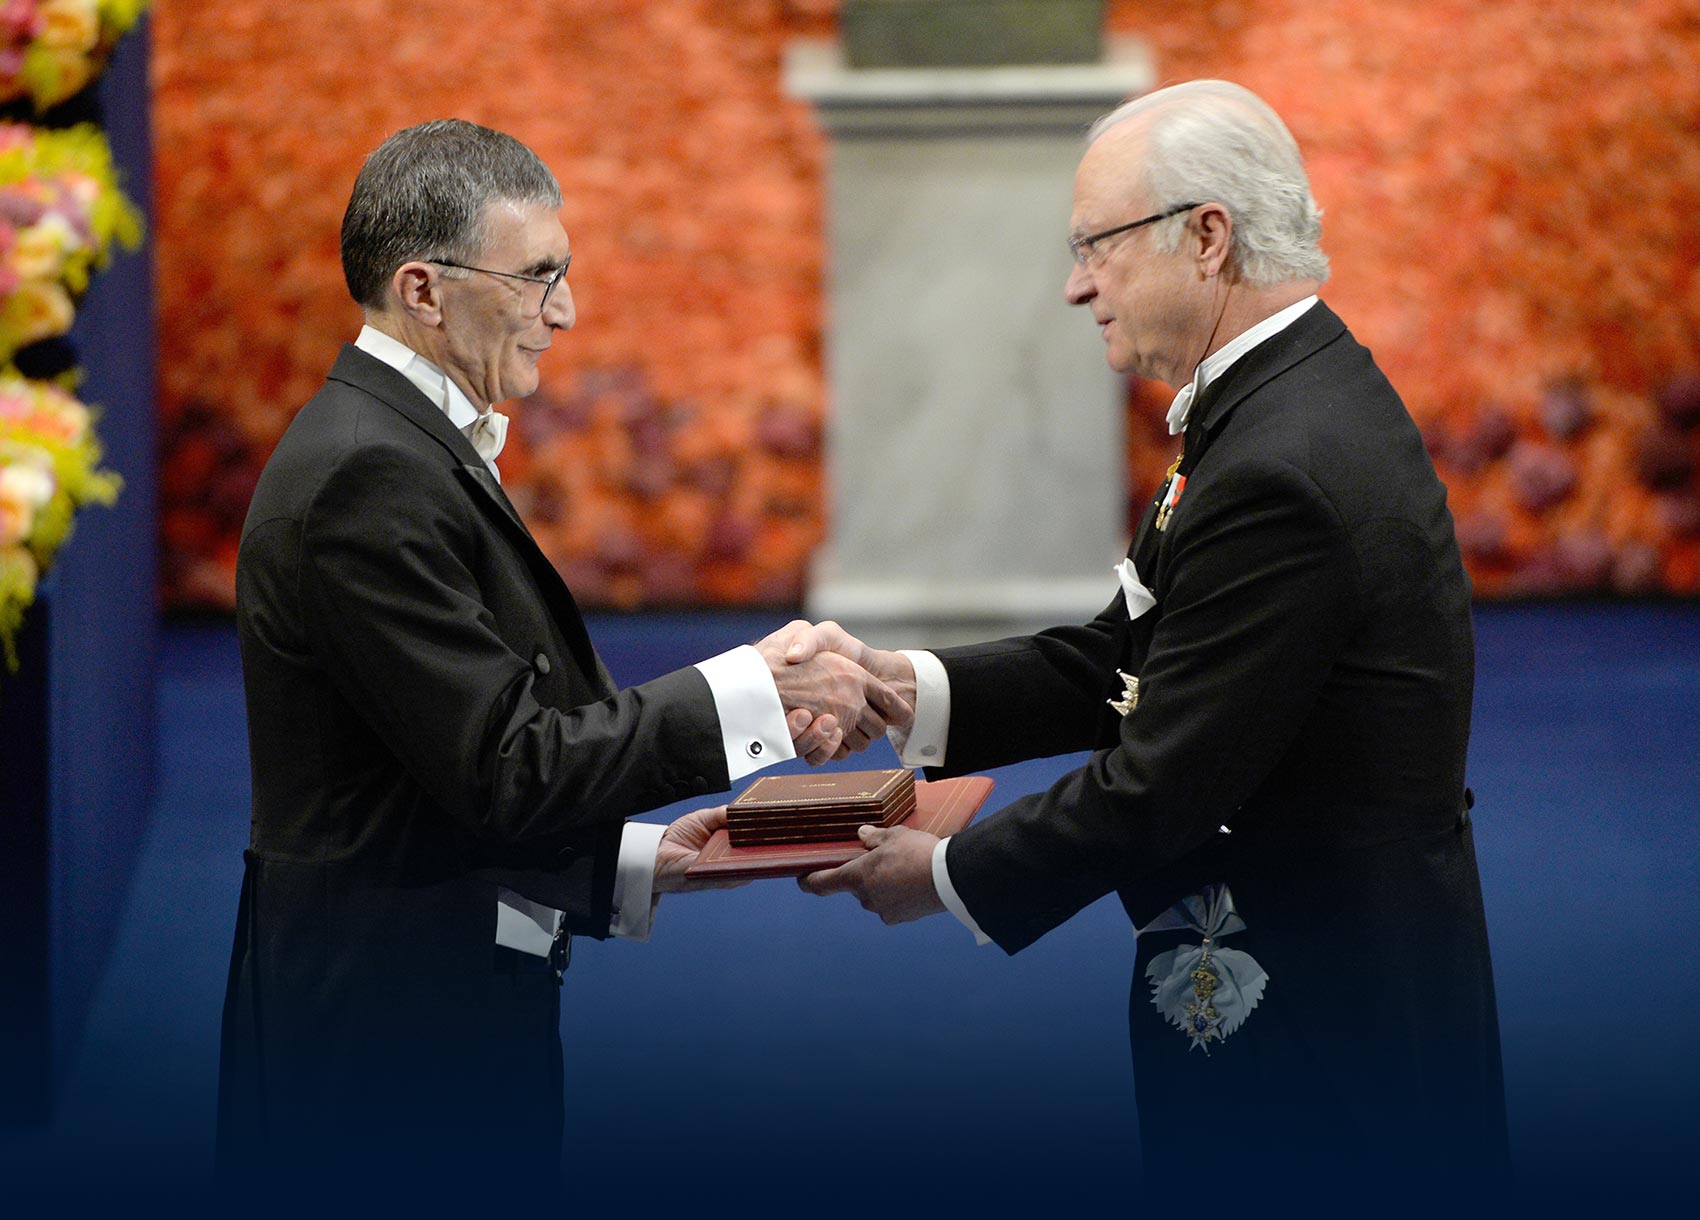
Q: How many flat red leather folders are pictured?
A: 1